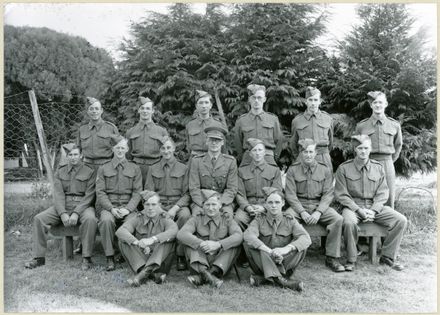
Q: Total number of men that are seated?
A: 10